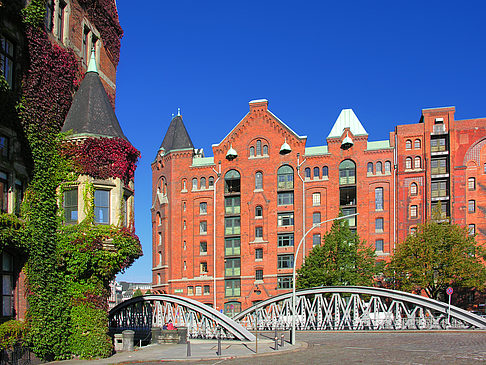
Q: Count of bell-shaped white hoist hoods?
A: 3